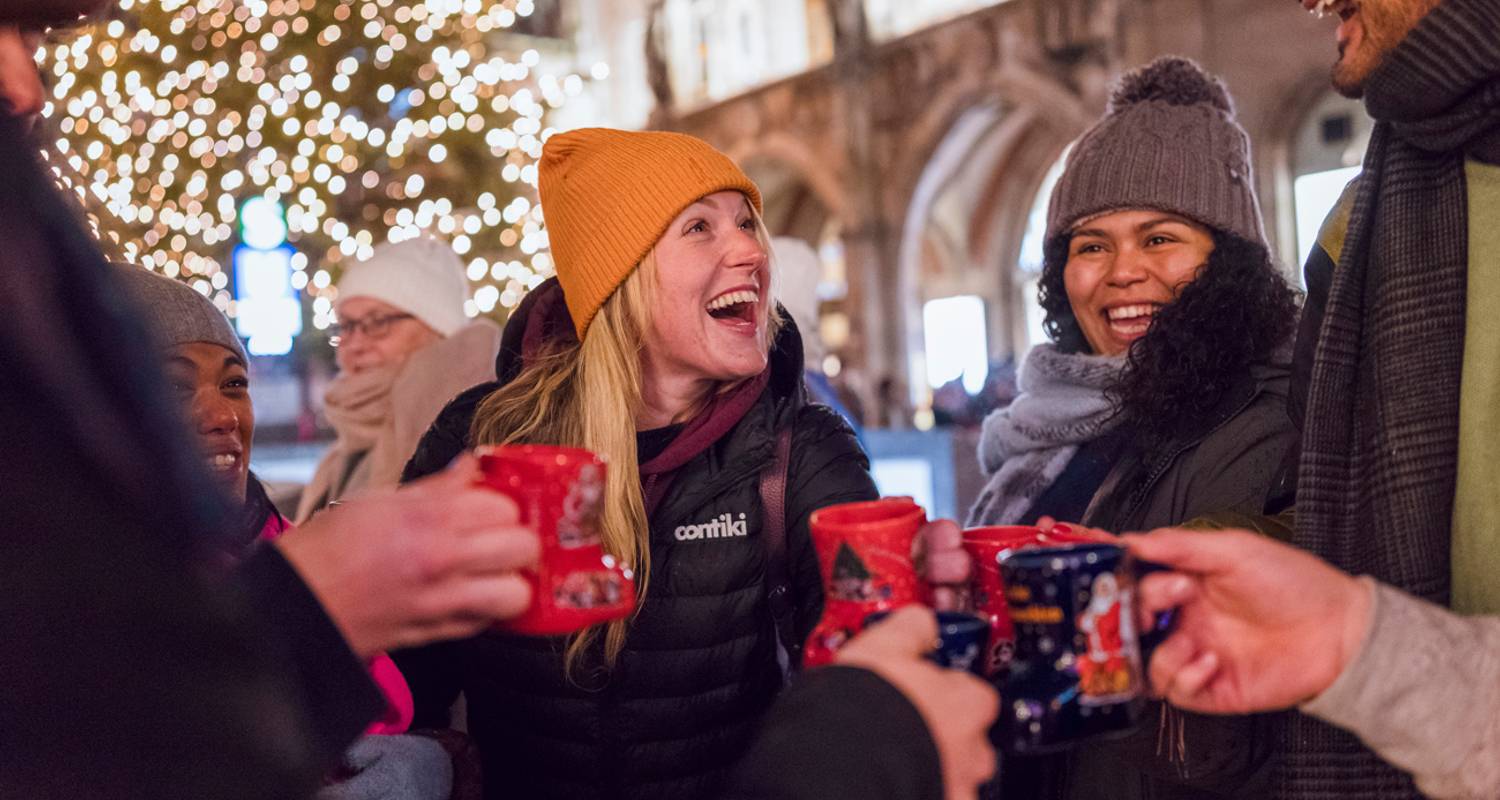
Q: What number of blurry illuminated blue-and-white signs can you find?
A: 1